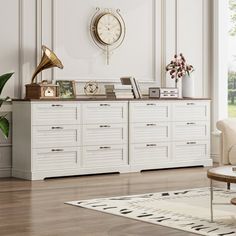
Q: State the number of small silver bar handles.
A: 12